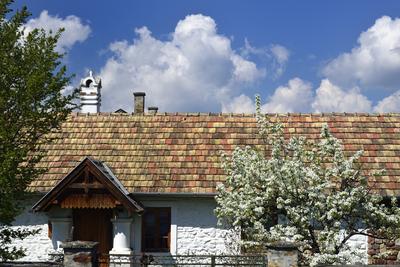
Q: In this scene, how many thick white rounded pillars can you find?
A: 2